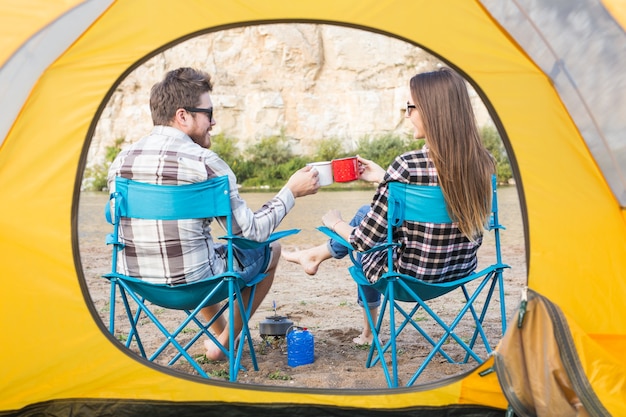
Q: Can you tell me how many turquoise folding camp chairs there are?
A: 2